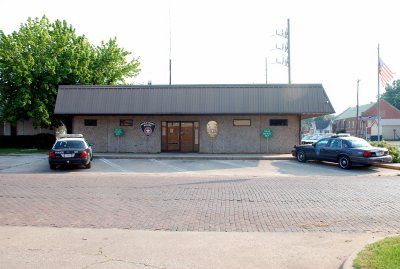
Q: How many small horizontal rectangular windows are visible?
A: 4